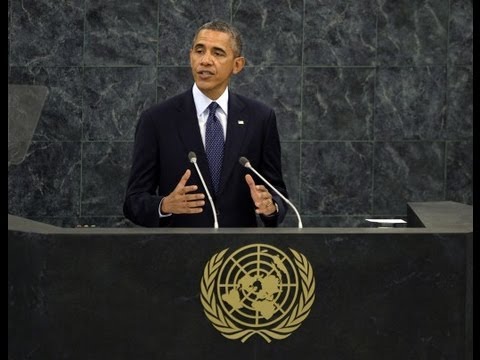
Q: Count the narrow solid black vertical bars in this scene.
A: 2